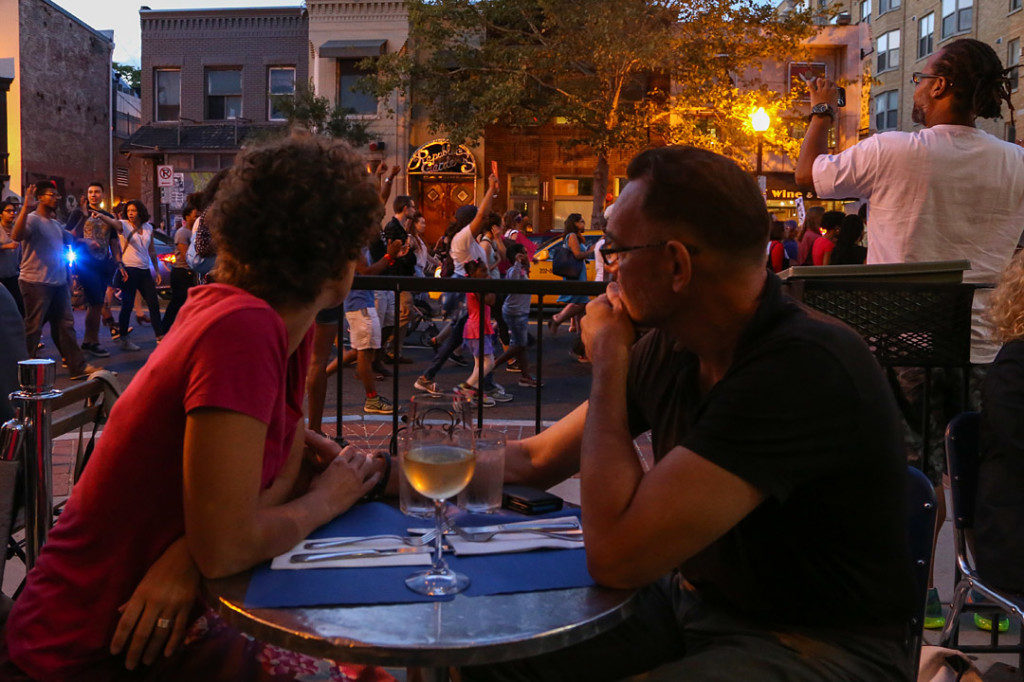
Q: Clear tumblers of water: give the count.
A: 2